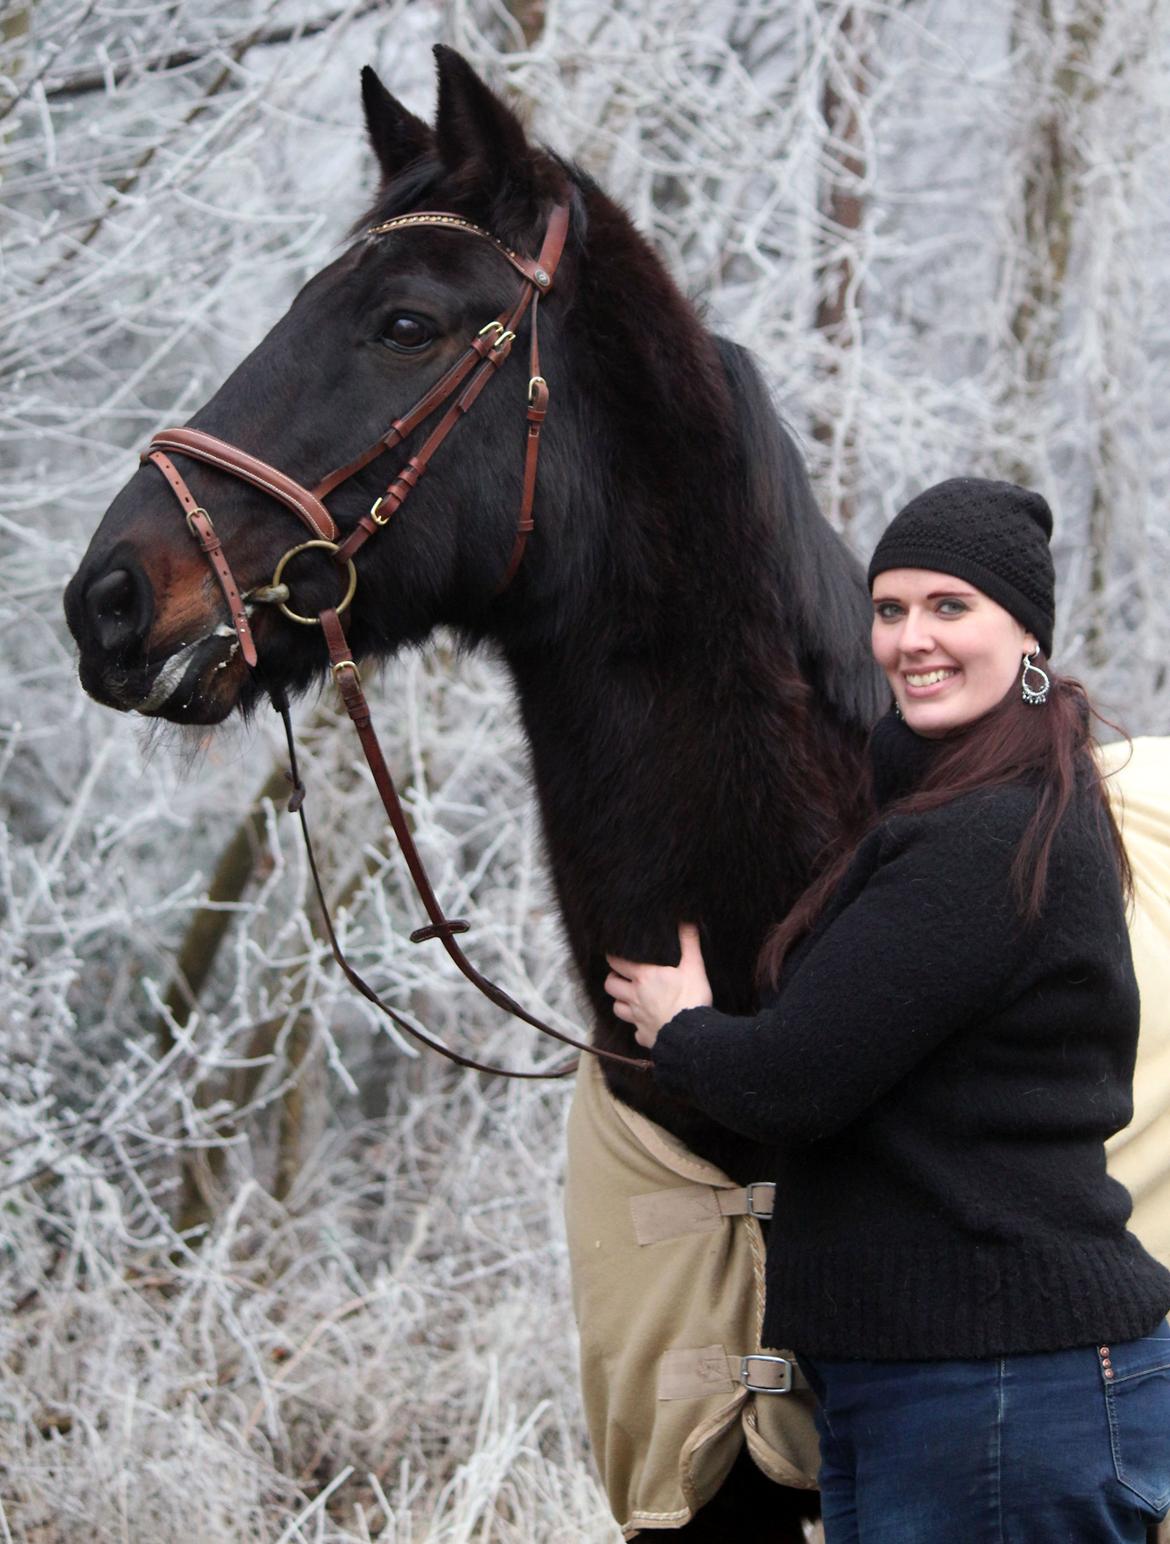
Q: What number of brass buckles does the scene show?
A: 6